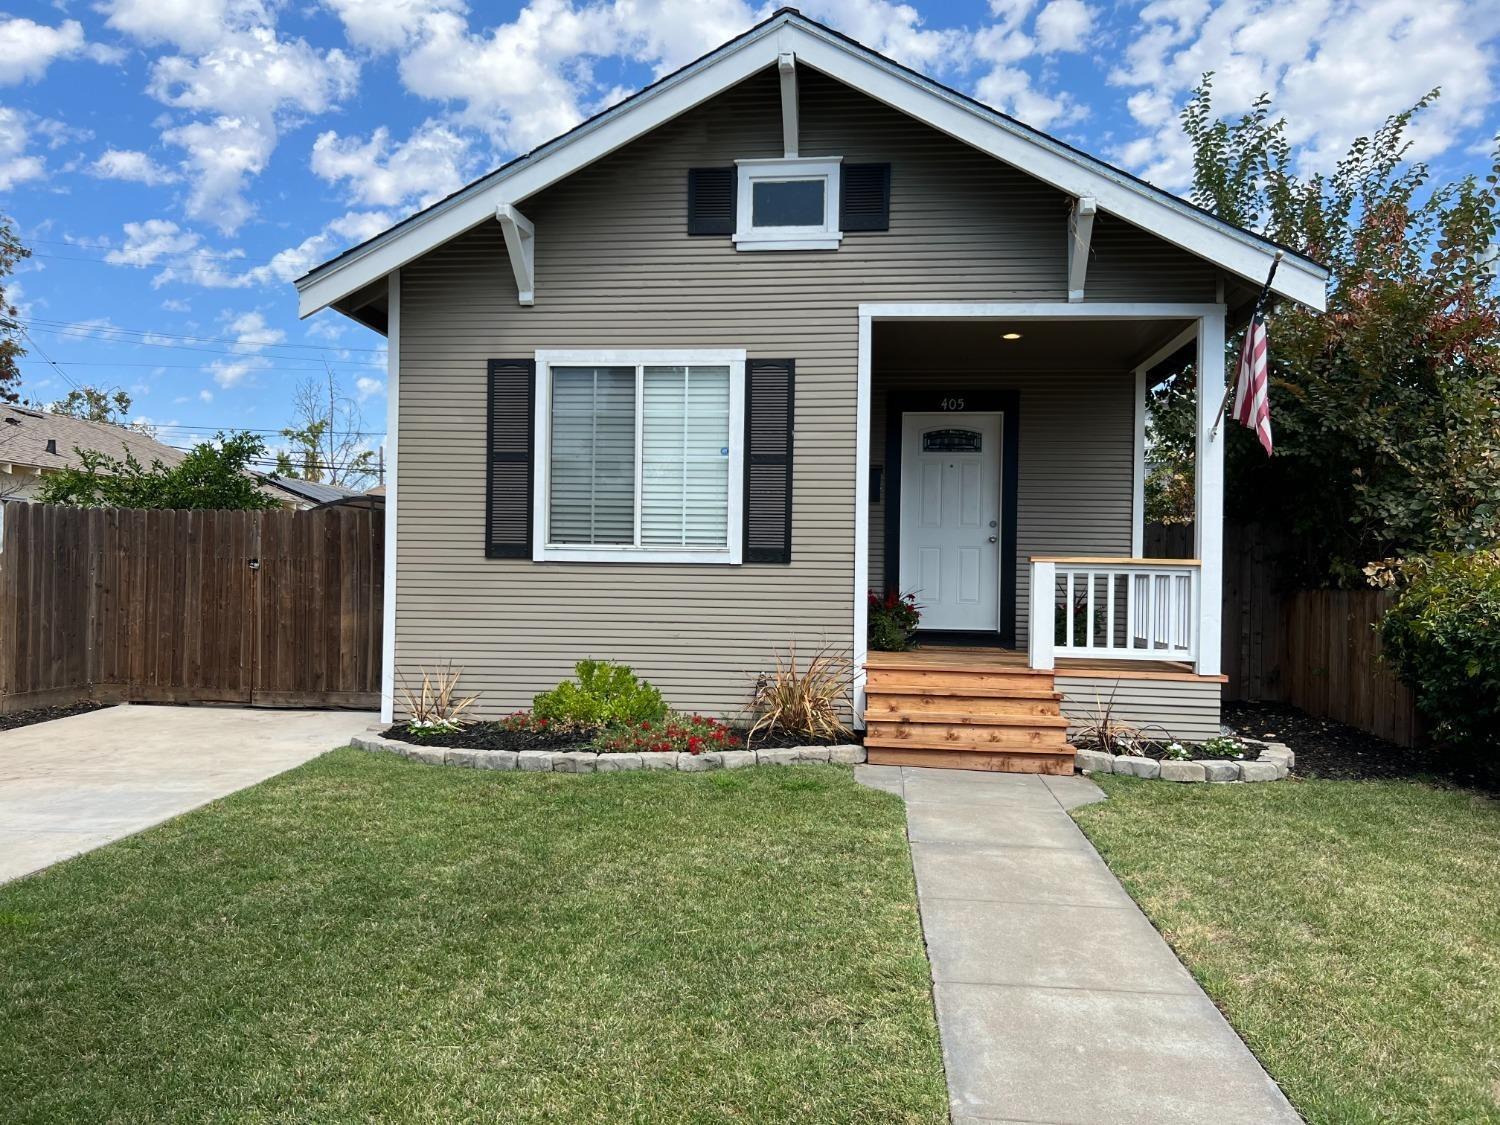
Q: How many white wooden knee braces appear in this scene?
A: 3